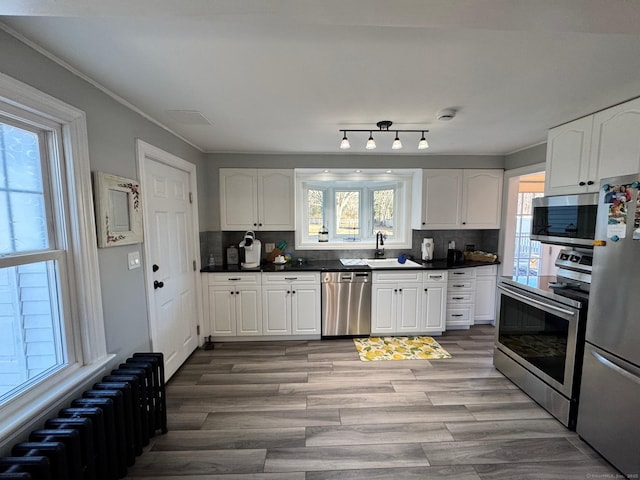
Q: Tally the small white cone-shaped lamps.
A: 4